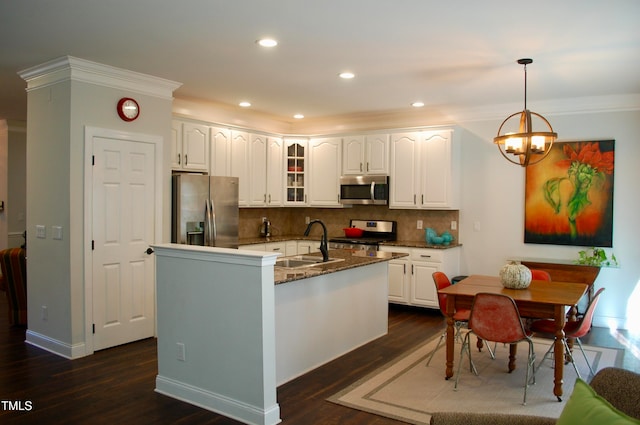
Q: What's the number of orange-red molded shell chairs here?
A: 4